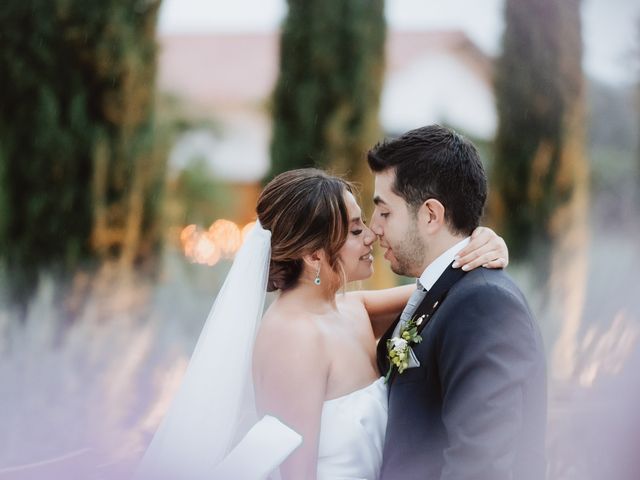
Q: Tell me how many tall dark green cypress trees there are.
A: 3